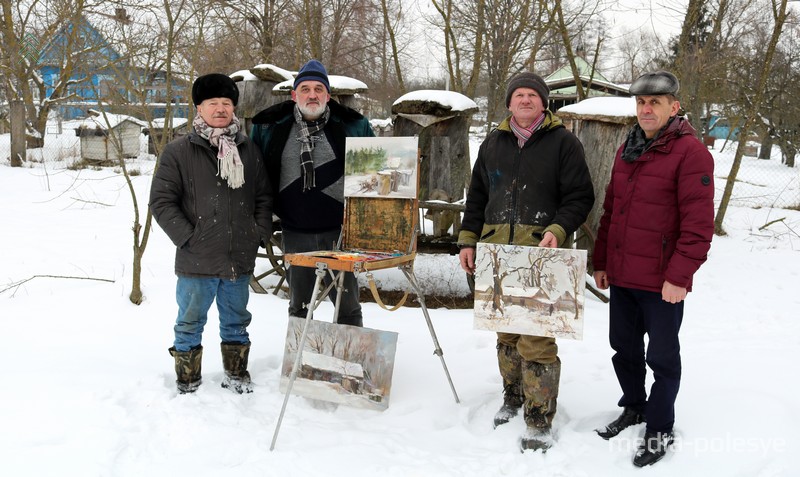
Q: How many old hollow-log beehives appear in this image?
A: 4